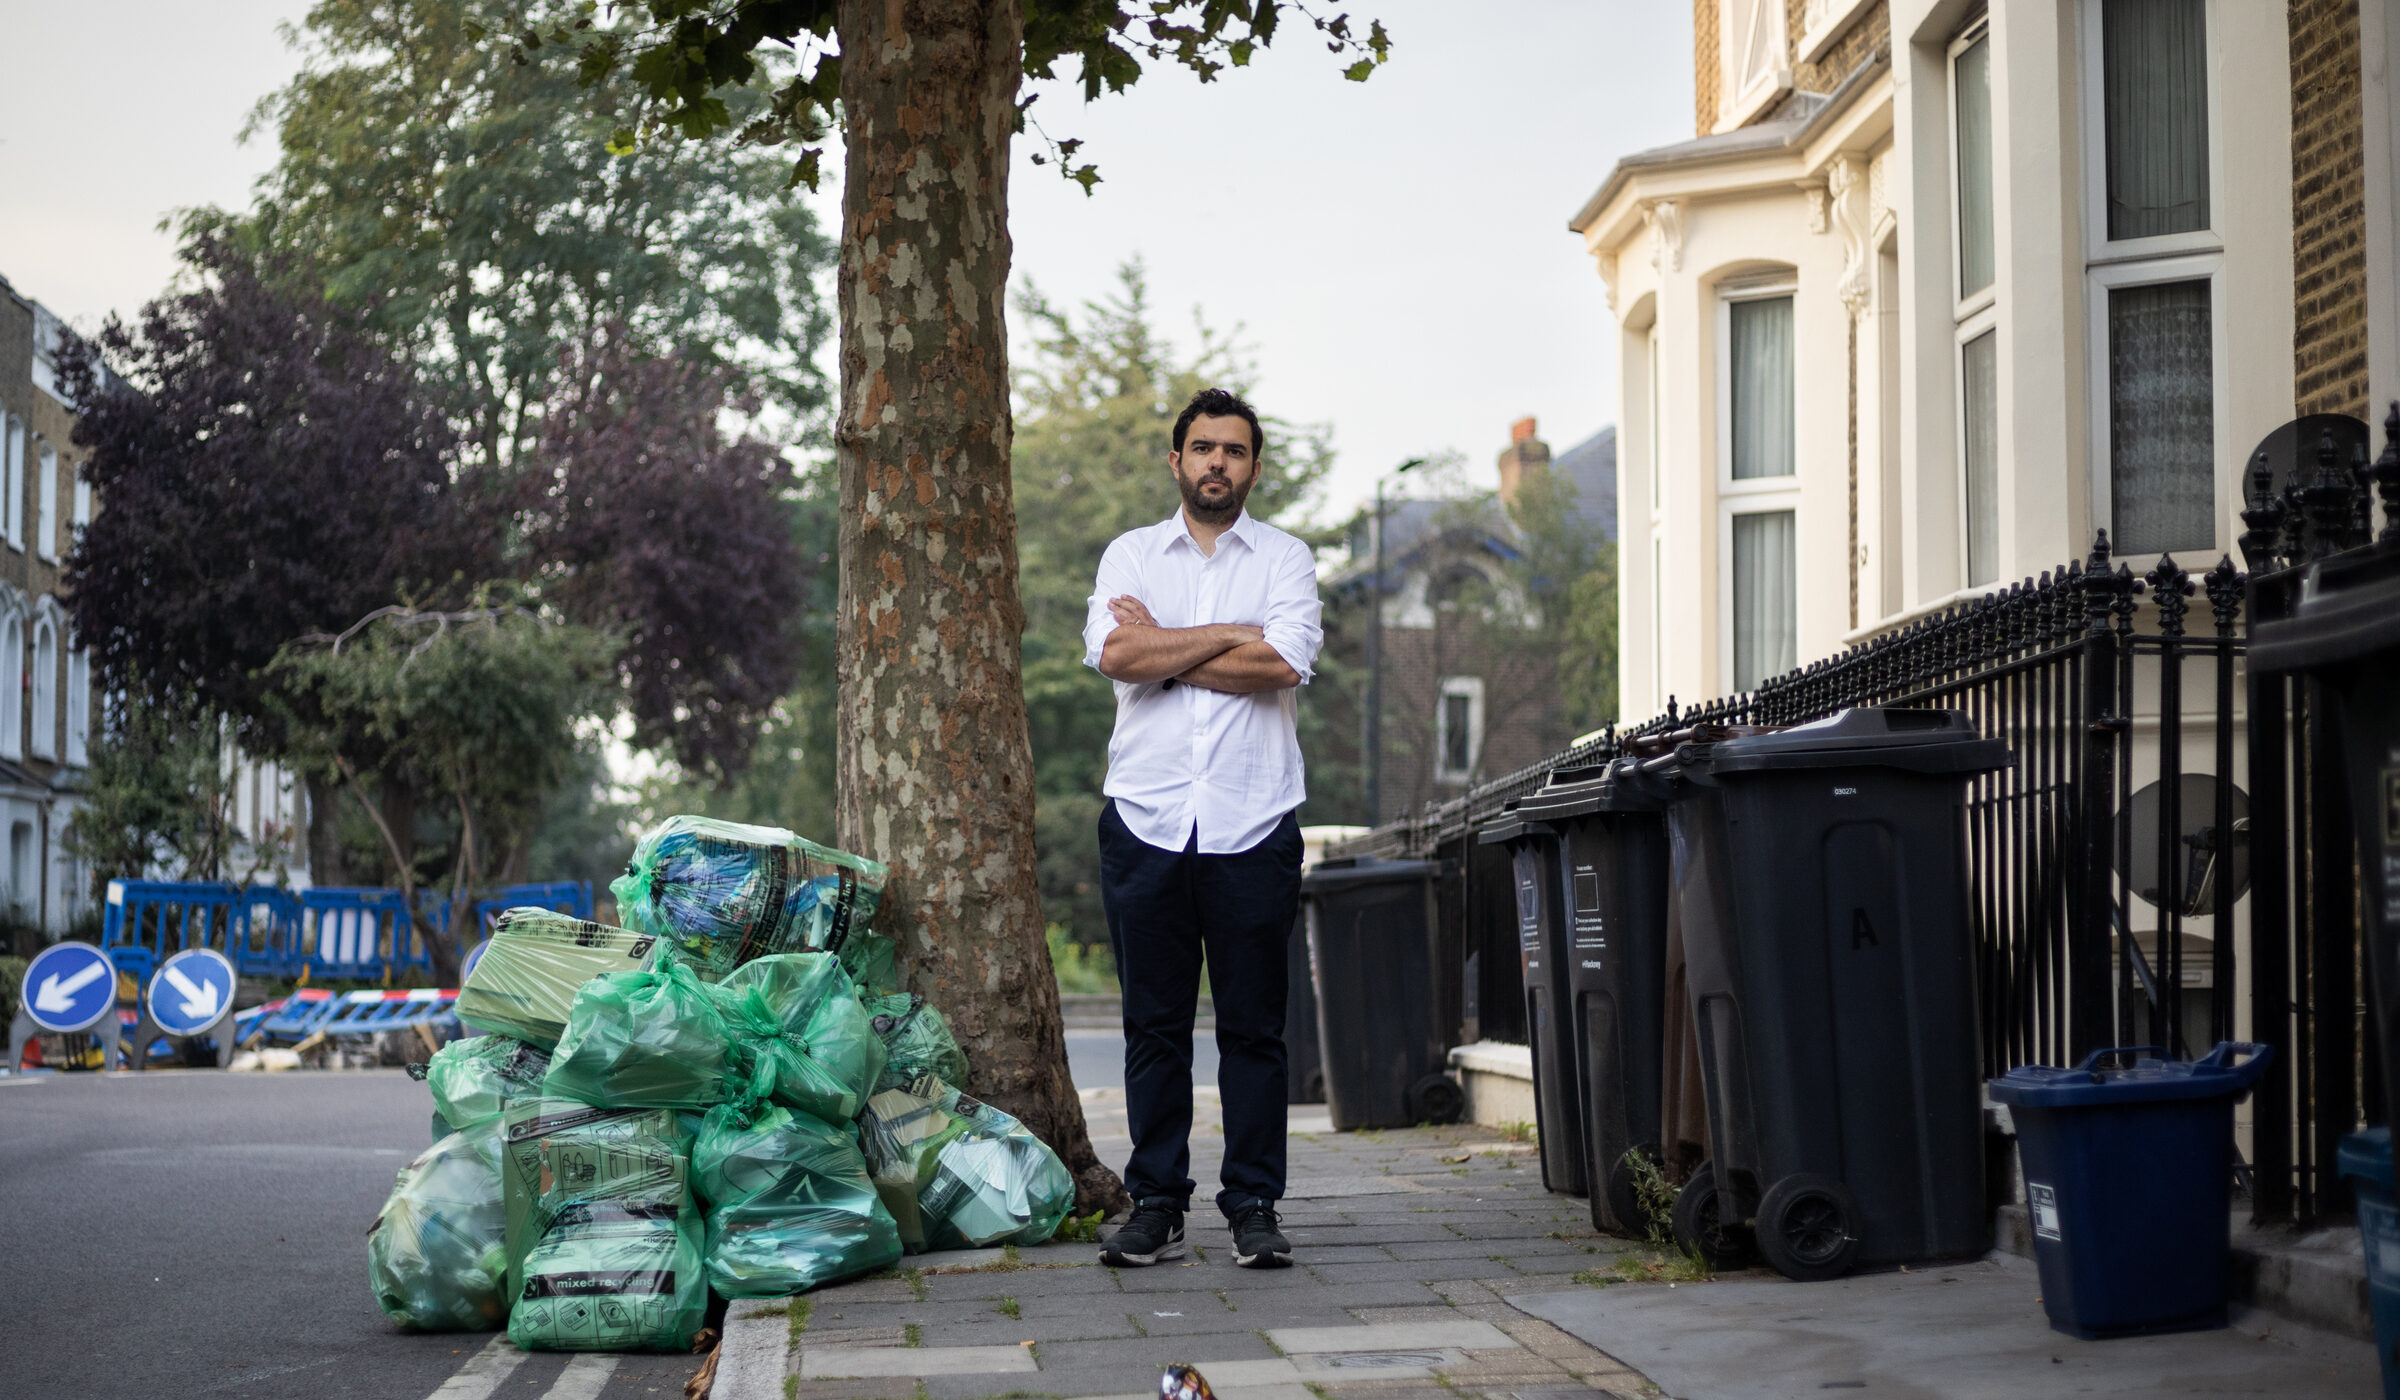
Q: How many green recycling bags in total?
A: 11